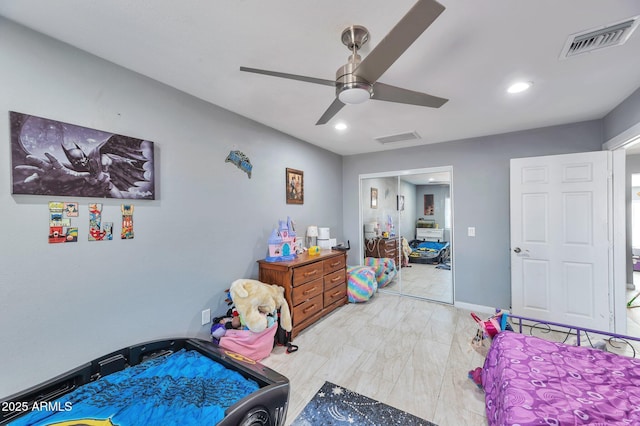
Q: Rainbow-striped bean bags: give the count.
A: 1